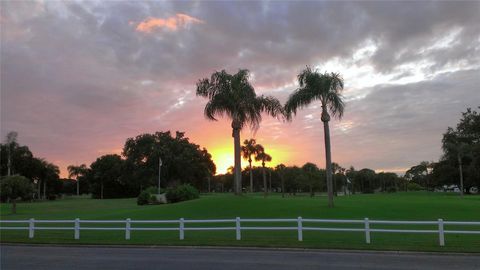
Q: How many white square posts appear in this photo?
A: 8